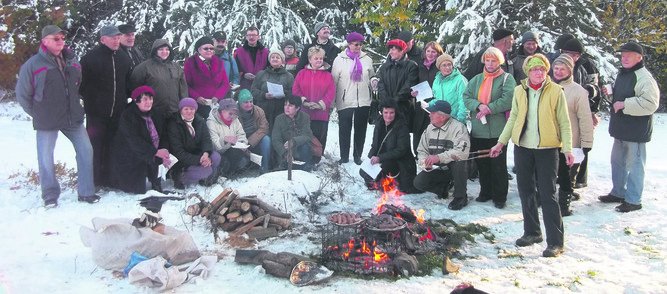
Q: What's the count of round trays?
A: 2